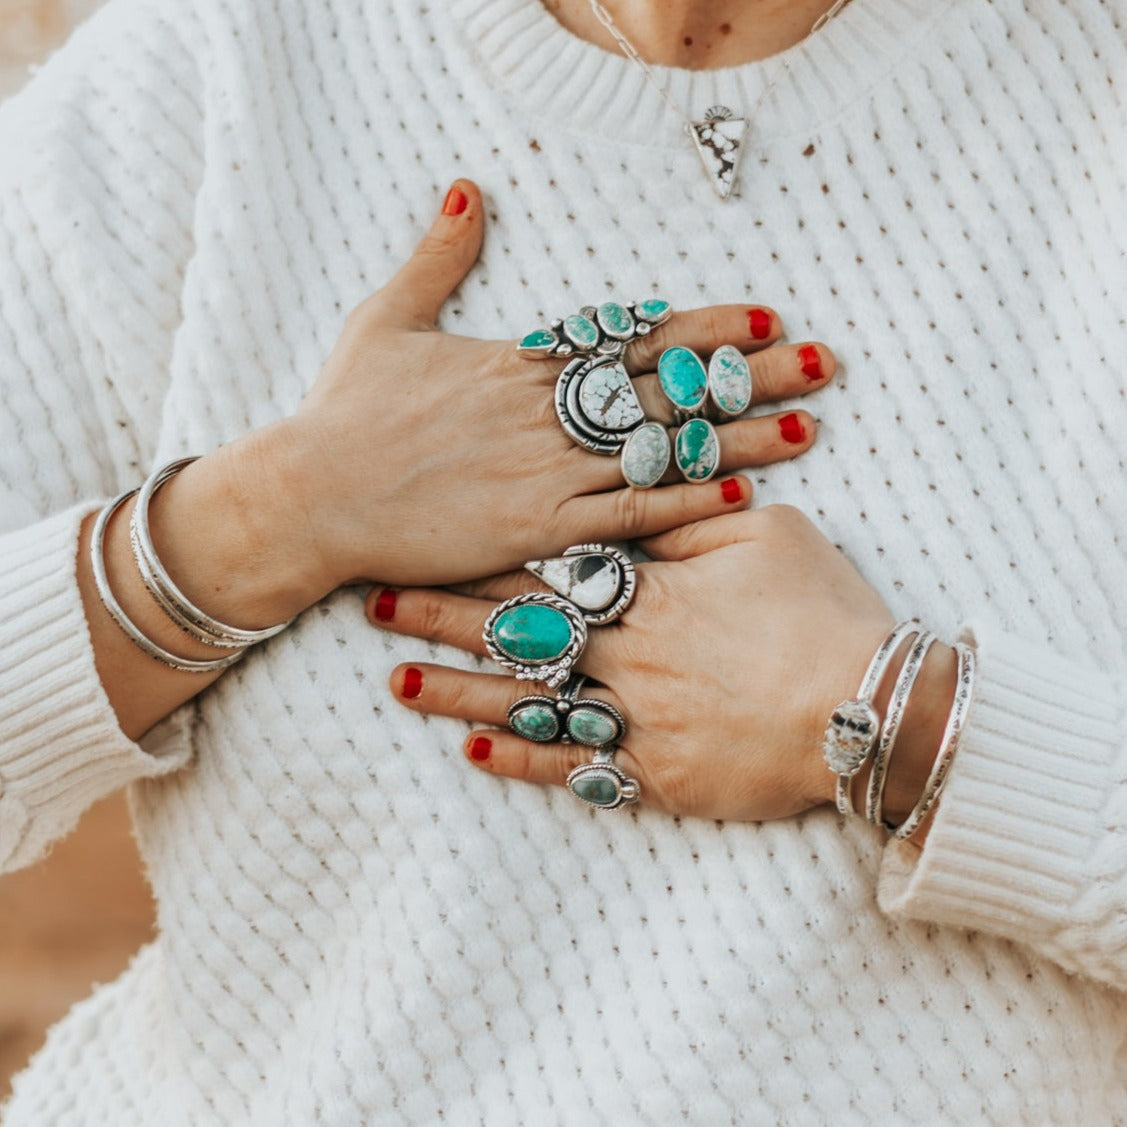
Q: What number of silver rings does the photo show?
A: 10